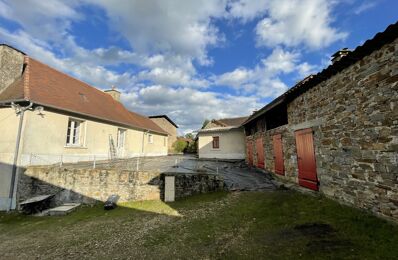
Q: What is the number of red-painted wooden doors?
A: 4